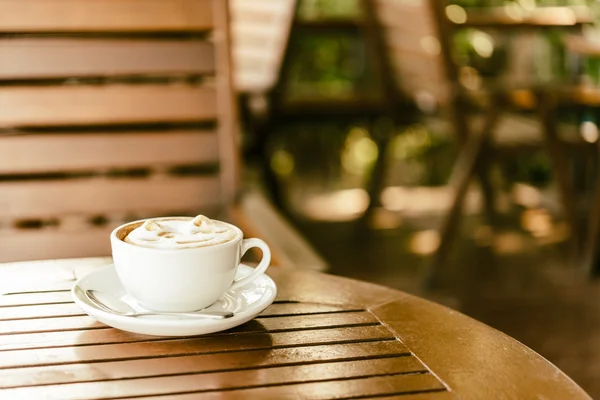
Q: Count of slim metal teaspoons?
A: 1